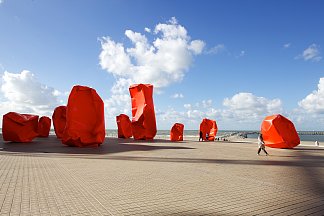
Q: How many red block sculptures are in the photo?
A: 9